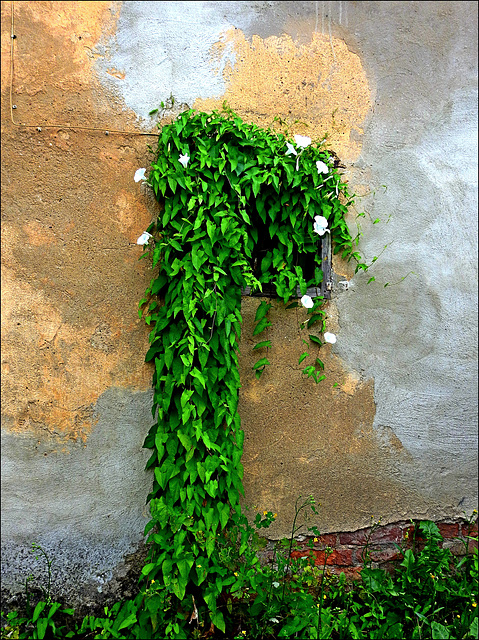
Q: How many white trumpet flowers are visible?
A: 9